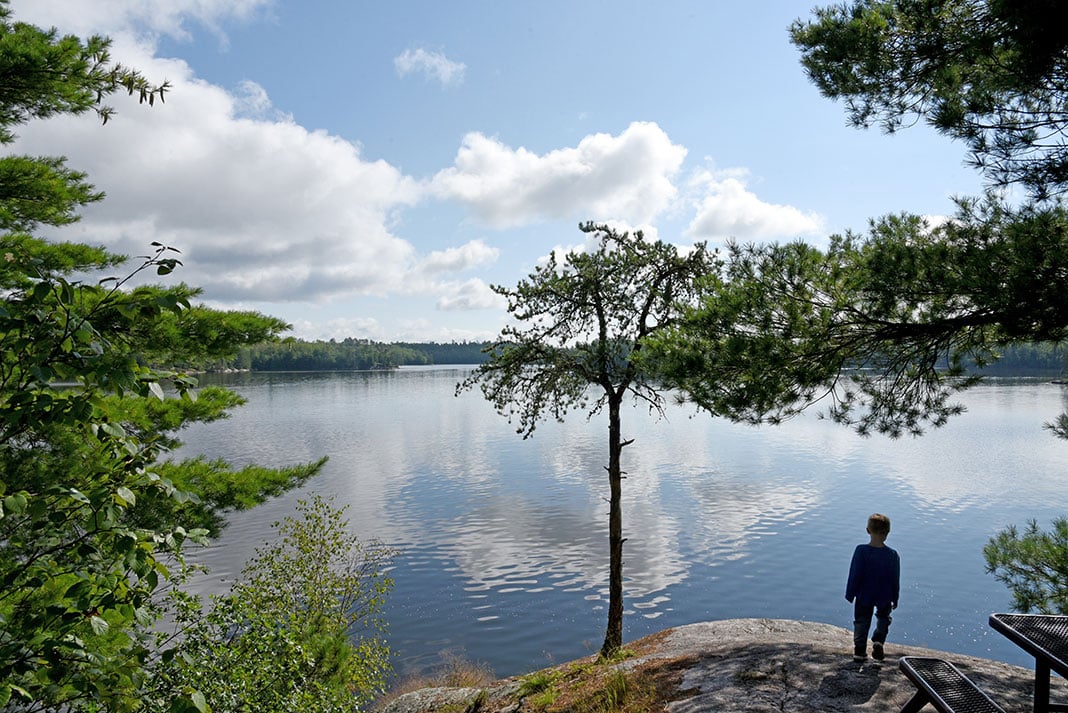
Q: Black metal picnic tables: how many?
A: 1